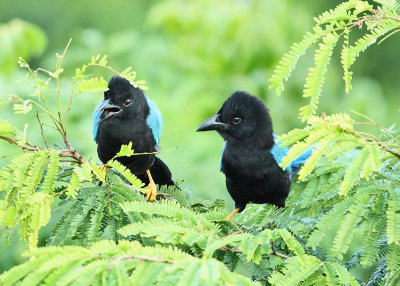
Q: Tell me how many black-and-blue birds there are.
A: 2